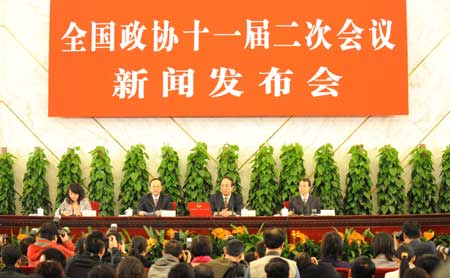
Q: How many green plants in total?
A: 15